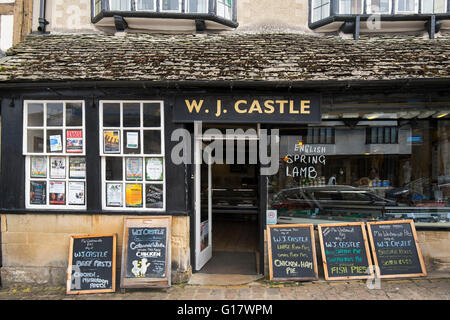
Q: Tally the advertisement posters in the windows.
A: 15